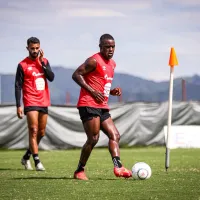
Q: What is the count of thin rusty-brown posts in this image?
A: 3